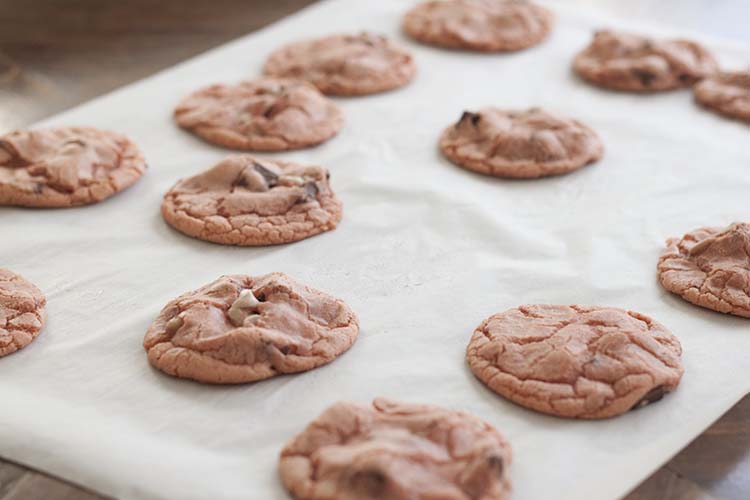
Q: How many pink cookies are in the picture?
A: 13